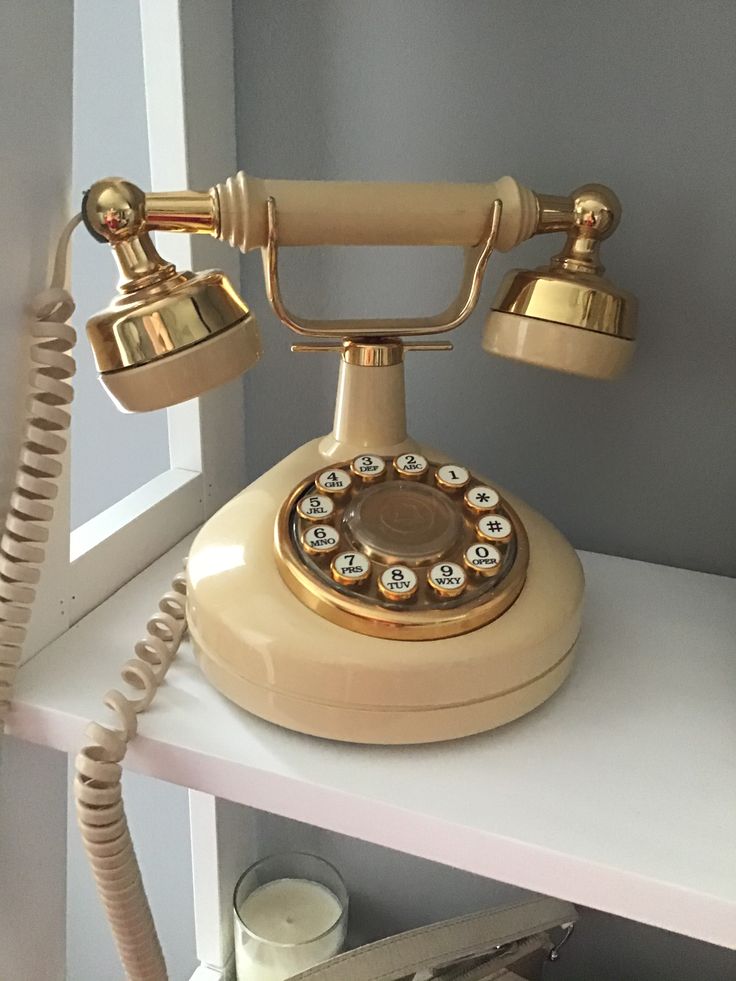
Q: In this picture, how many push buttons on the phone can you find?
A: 12